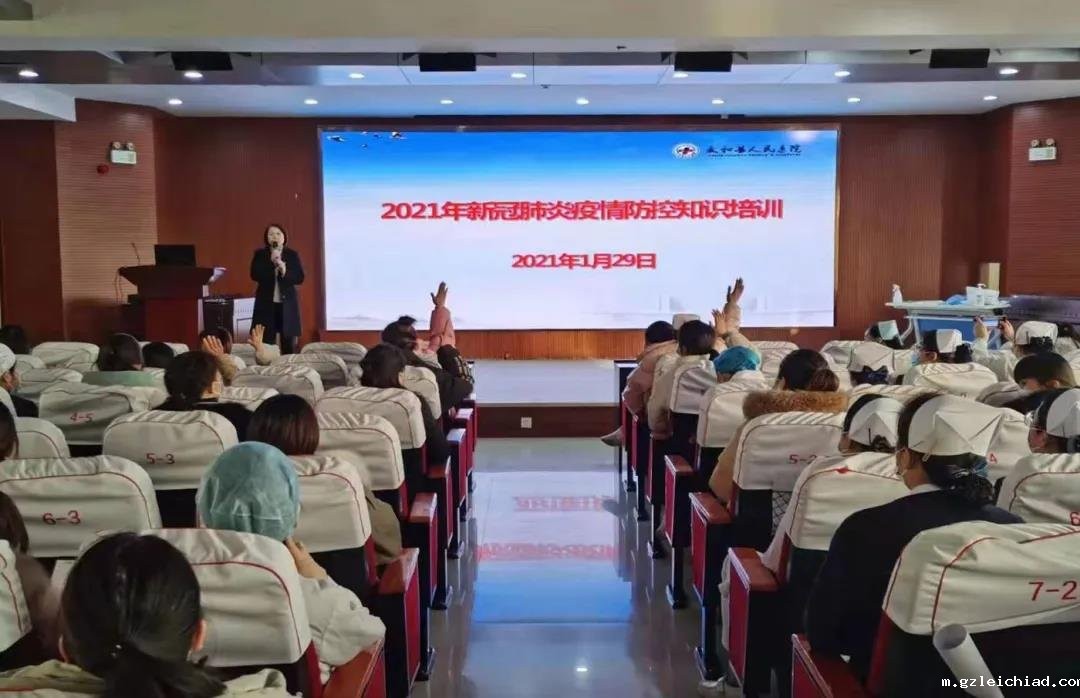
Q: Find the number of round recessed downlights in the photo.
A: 14